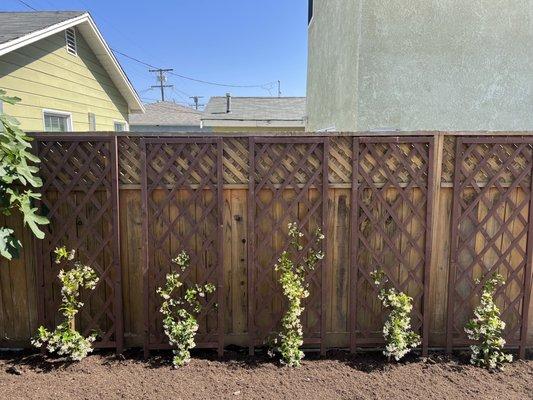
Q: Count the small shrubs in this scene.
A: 5